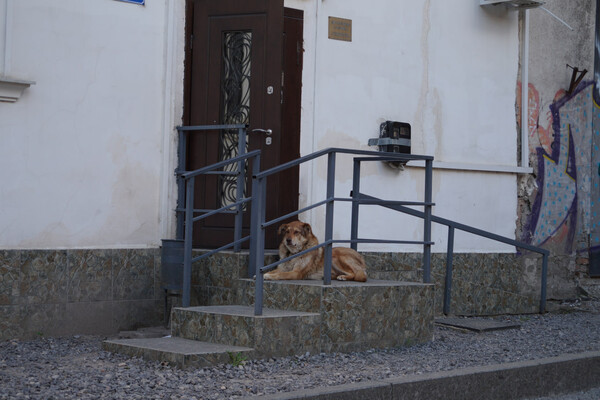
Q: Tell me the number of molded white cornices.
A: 1